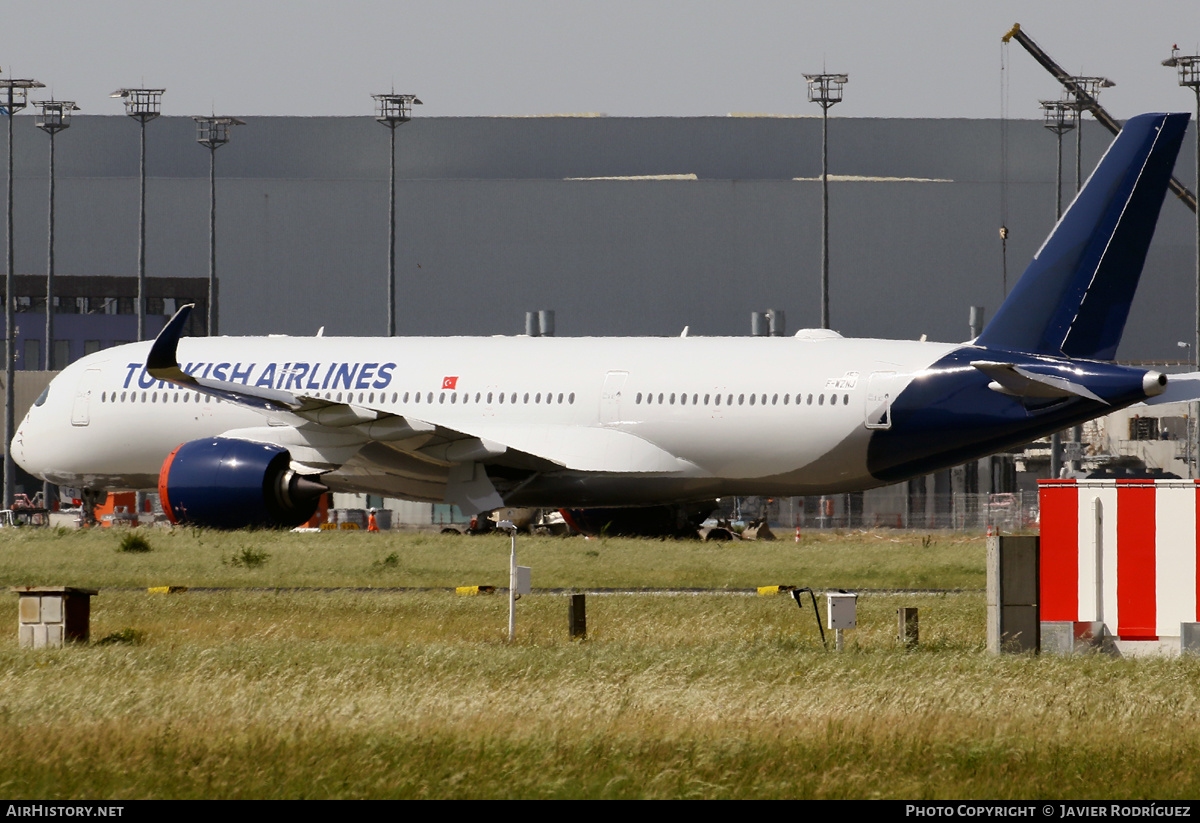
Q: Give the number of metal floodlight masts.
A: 9